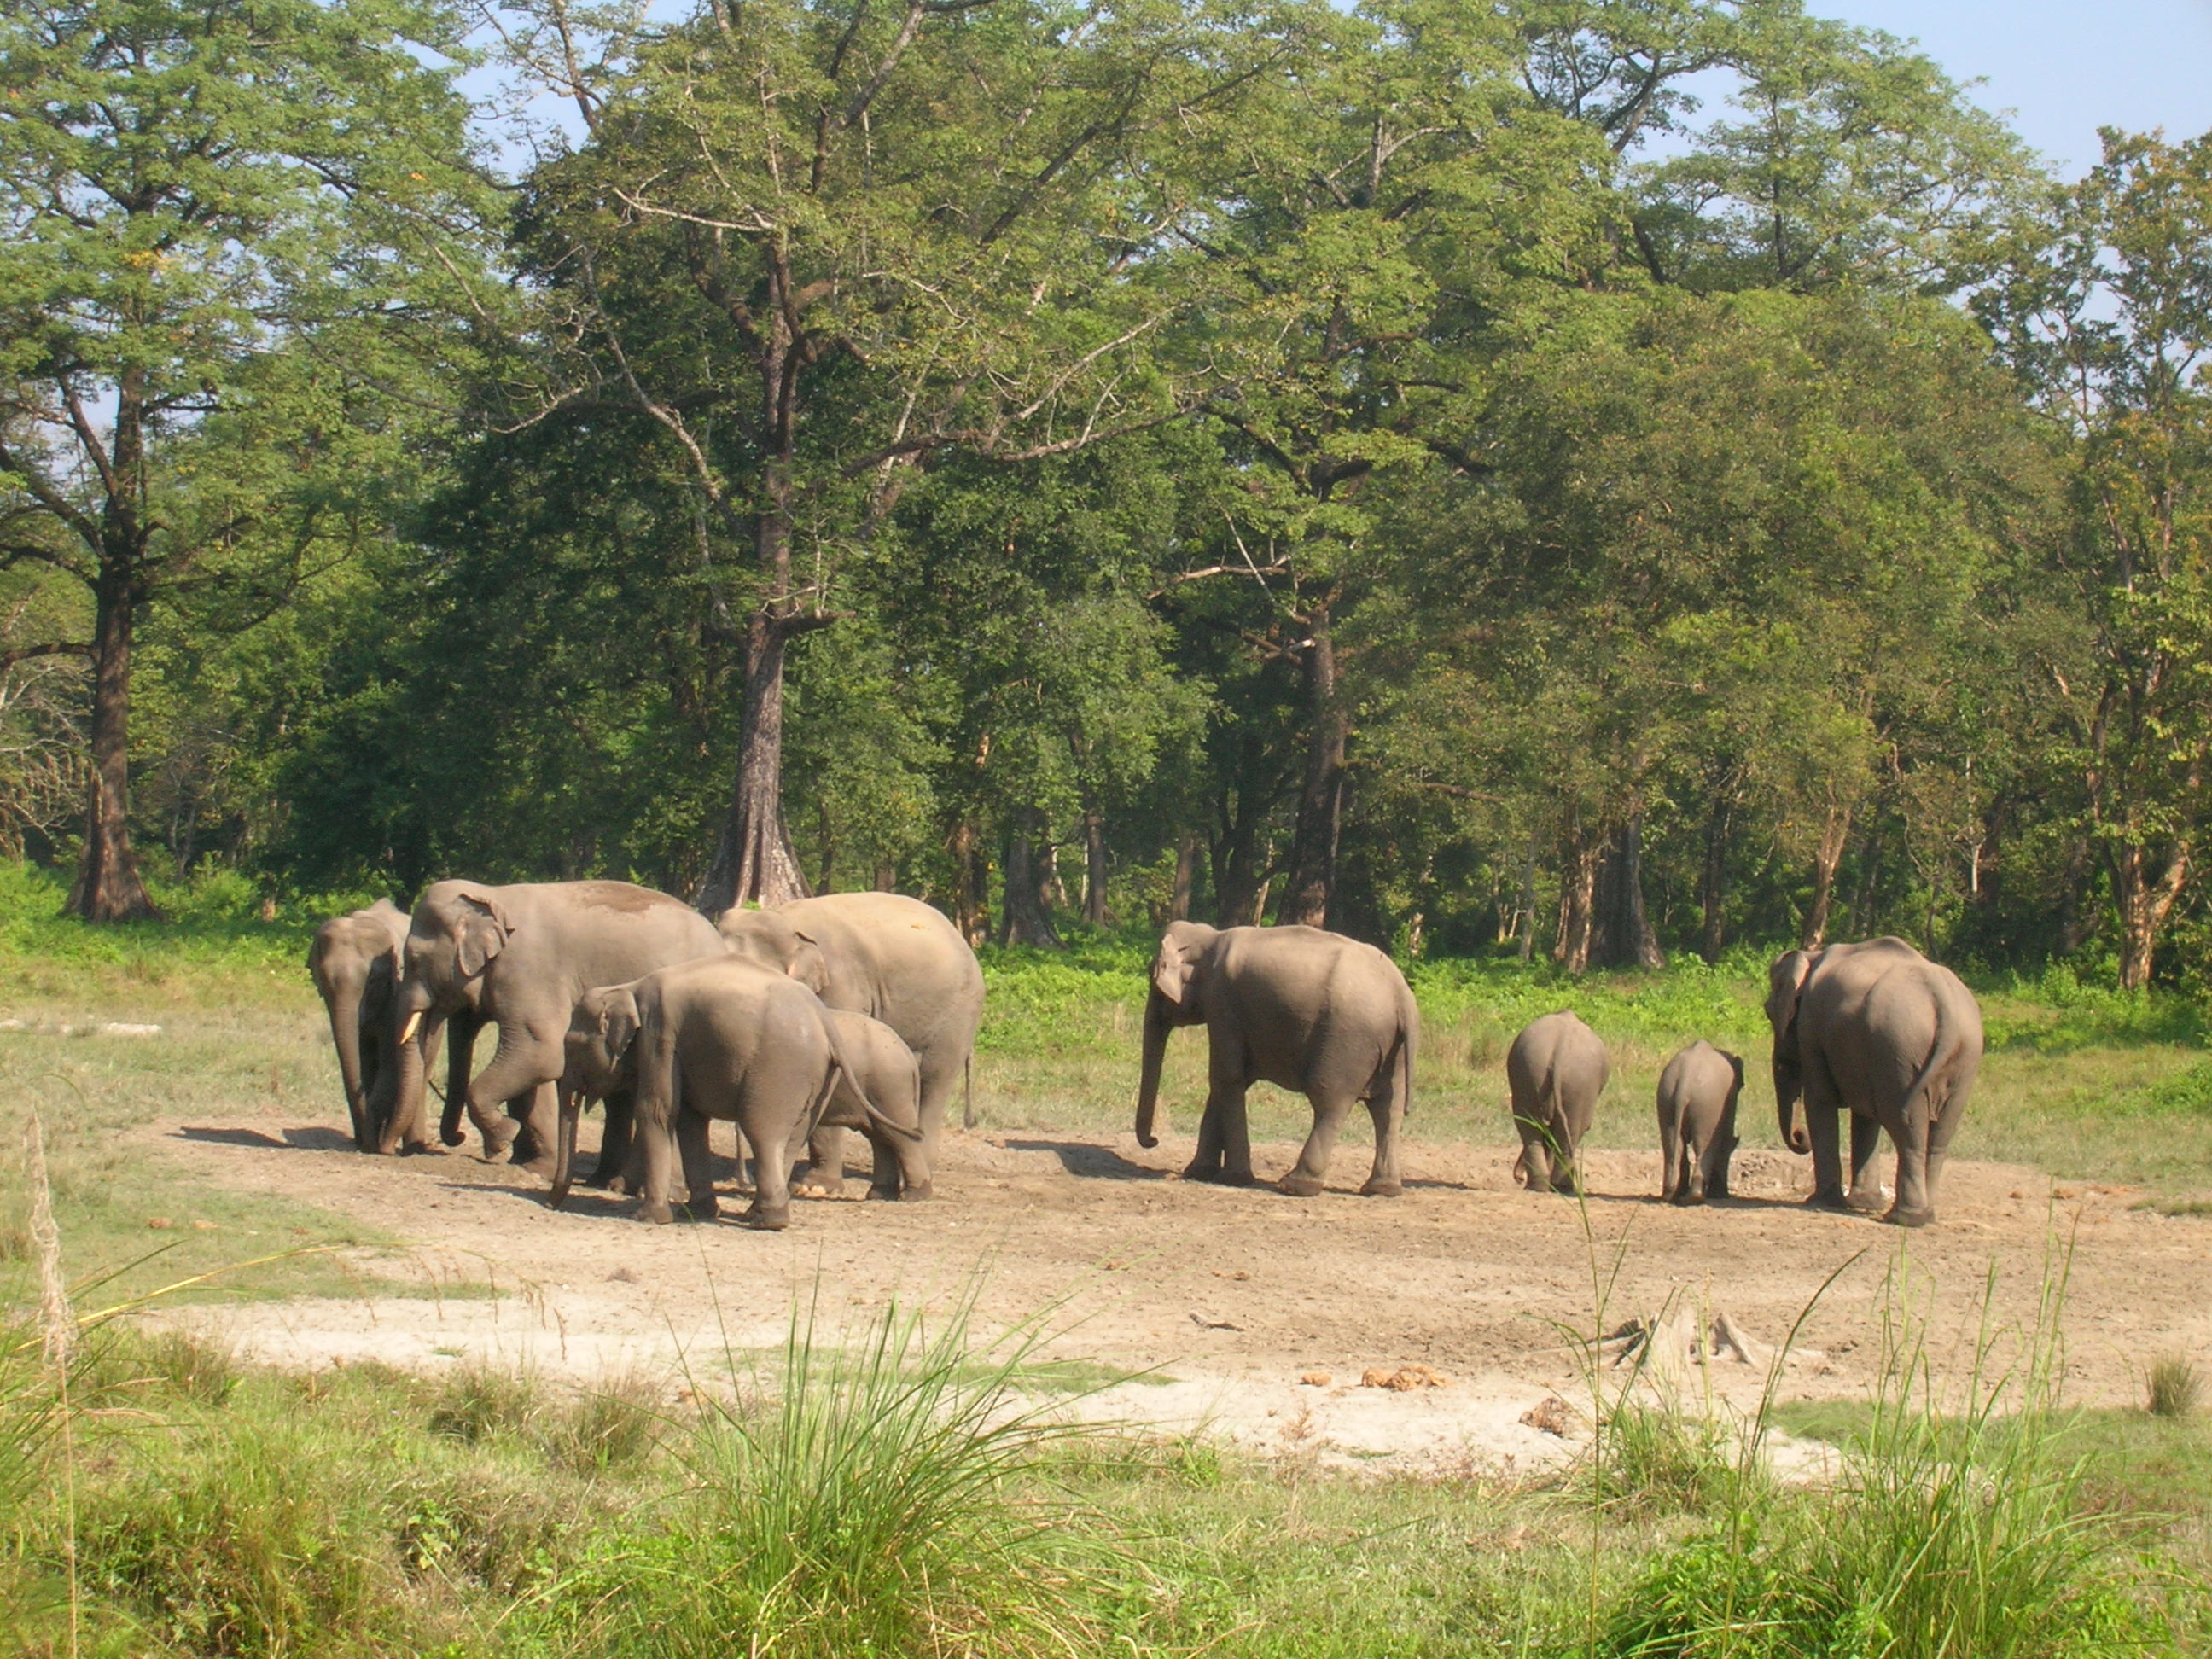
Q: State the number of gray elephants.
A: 9